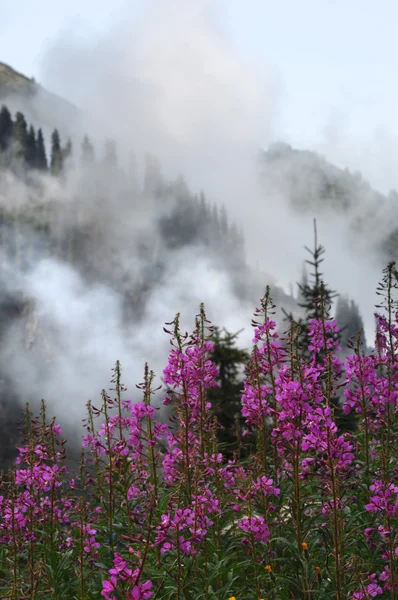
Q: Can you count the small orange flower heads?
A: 3